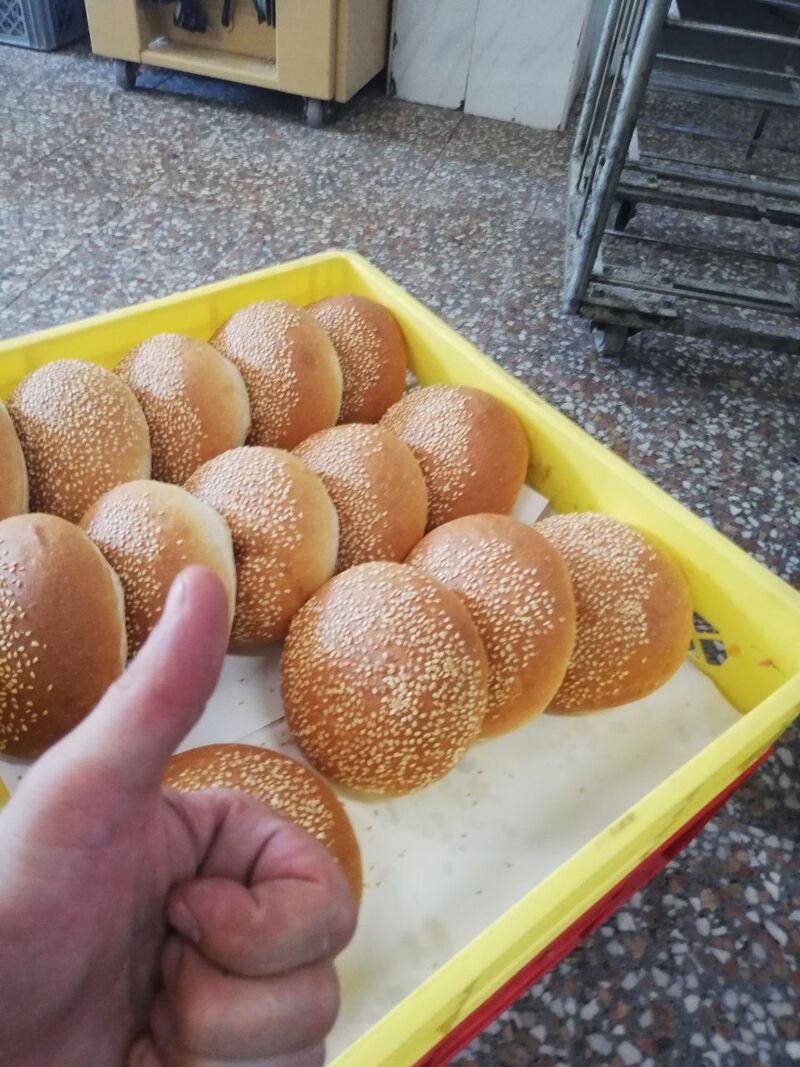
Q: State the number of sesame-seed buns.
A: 14